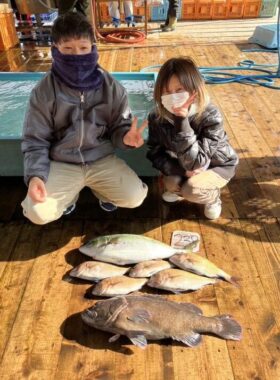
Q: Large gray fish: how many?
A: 1